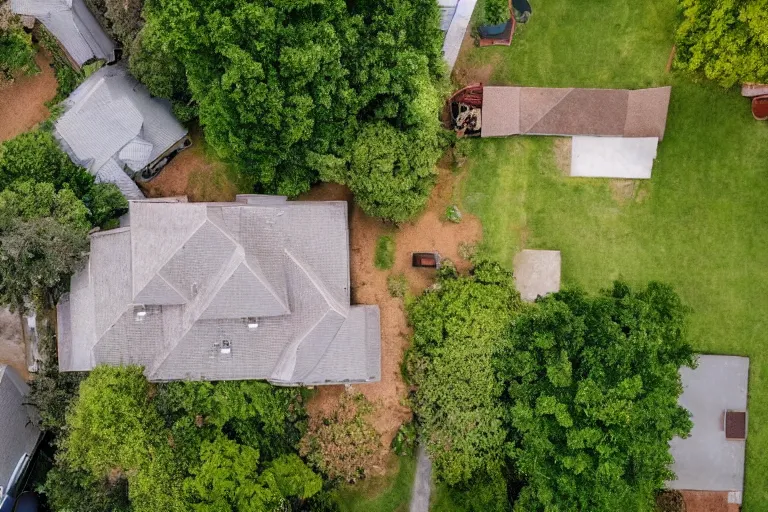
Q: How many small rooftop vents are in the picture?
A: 3